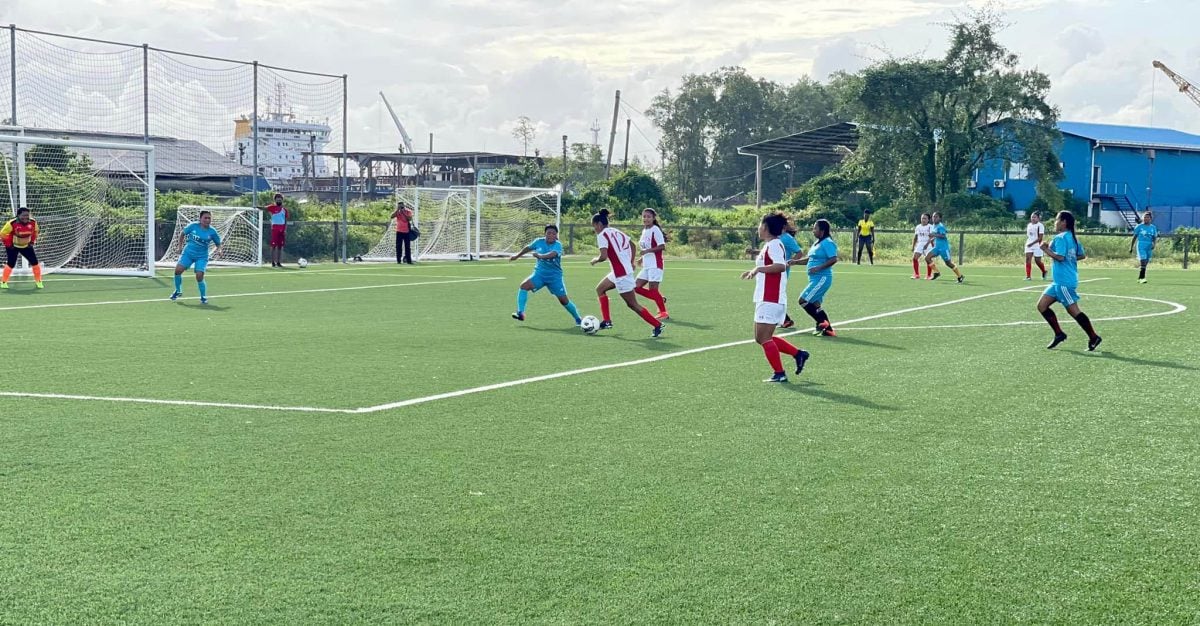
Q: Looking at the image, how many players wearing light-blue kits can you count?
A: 7